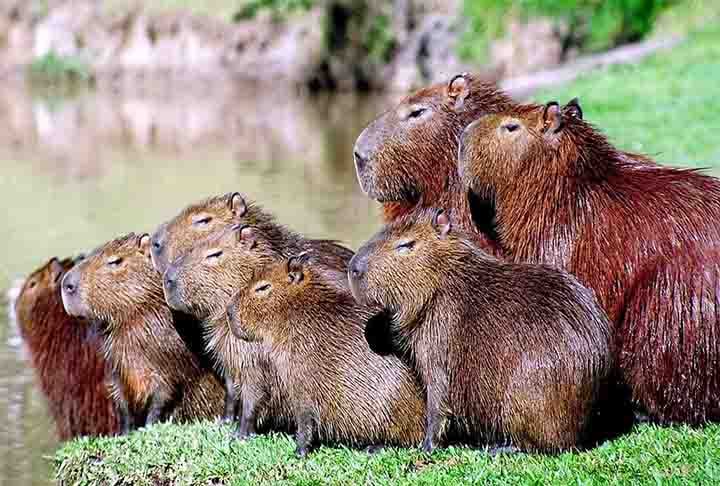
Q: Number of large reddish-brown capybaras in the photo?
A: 2